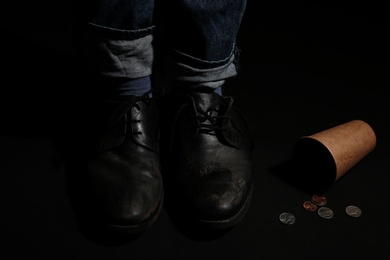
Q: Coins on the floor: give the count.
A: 5